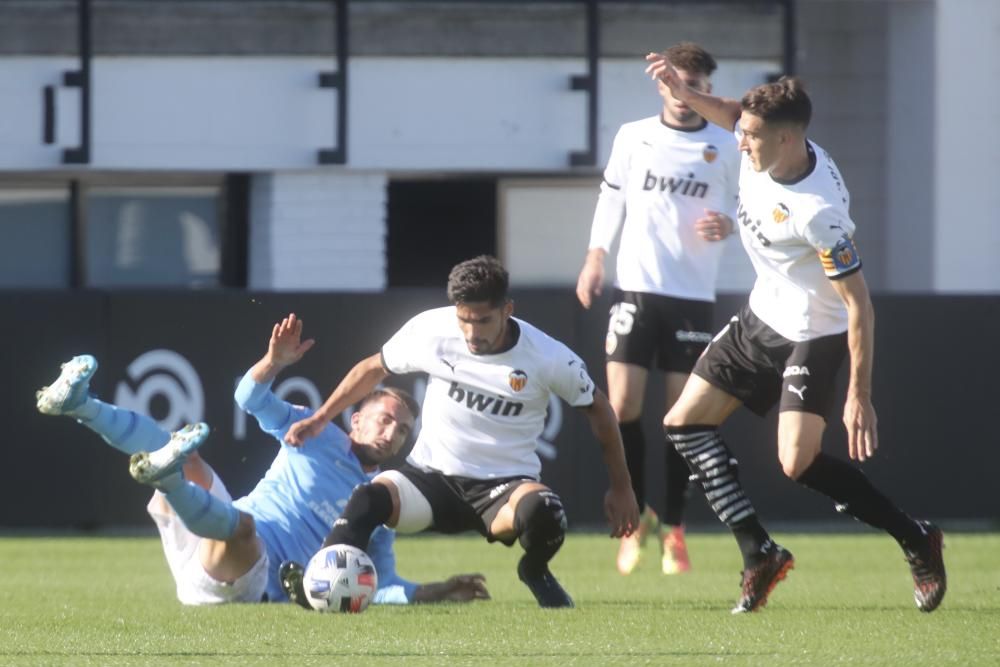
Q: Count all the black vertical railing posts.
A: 4